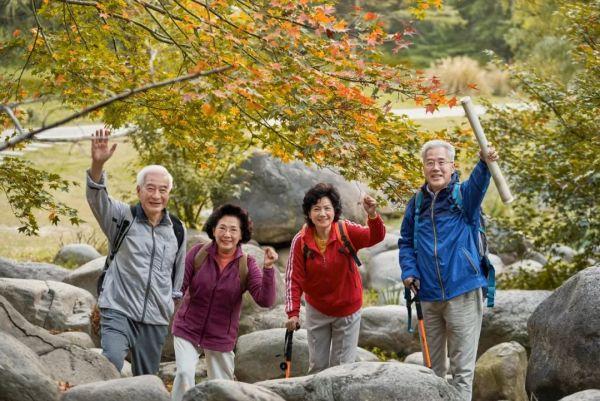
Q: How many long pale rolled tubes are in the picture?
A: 1